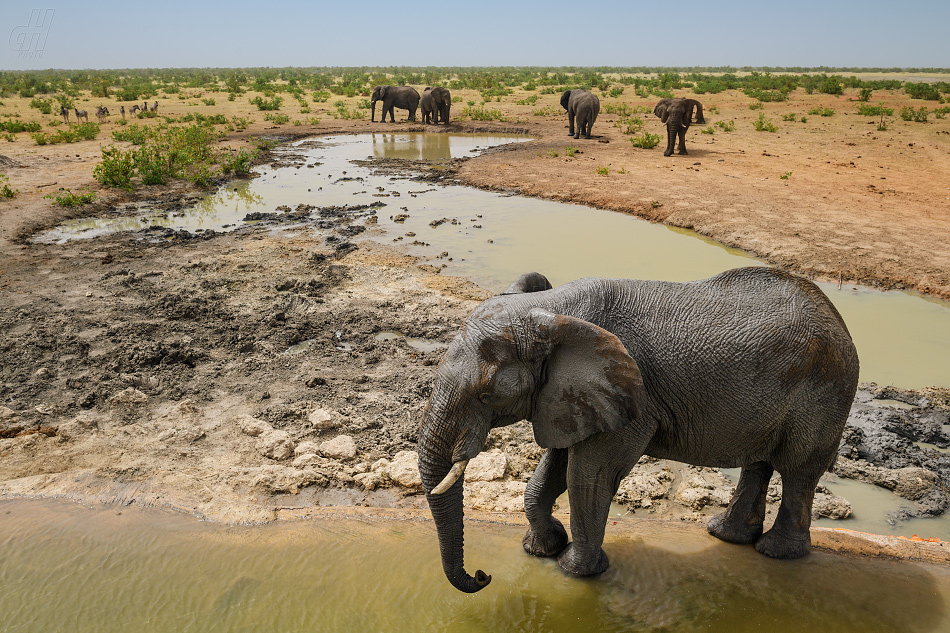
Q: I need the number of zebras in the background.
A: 8